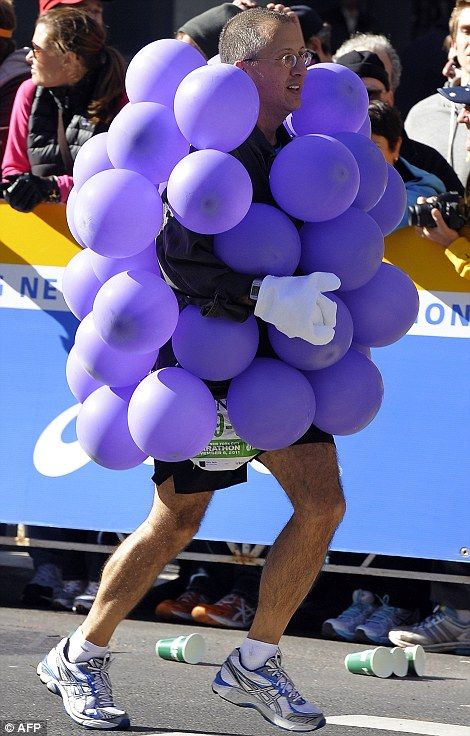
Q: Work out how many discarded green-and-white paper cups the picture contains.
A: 4